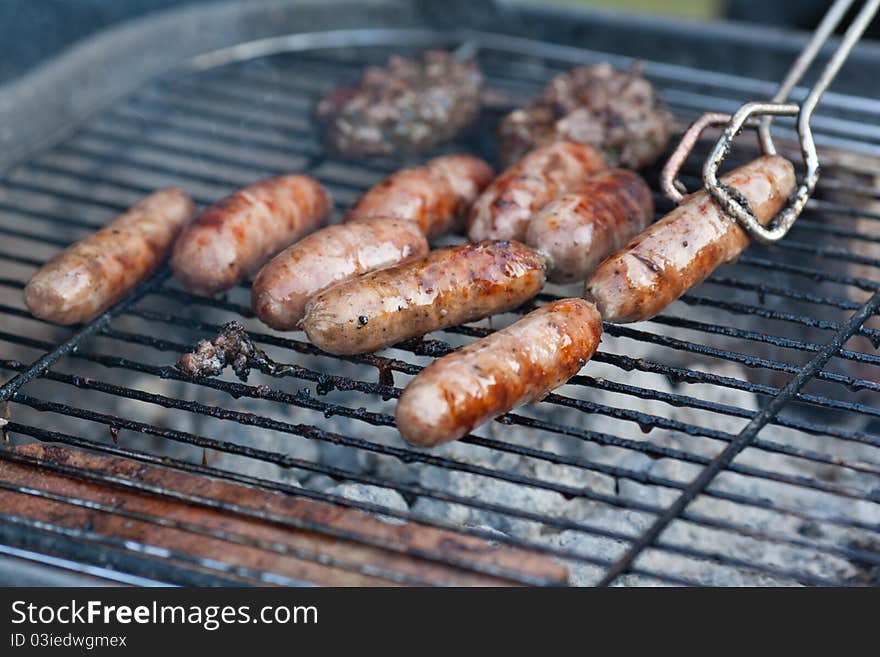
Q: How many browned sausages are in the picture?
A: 9